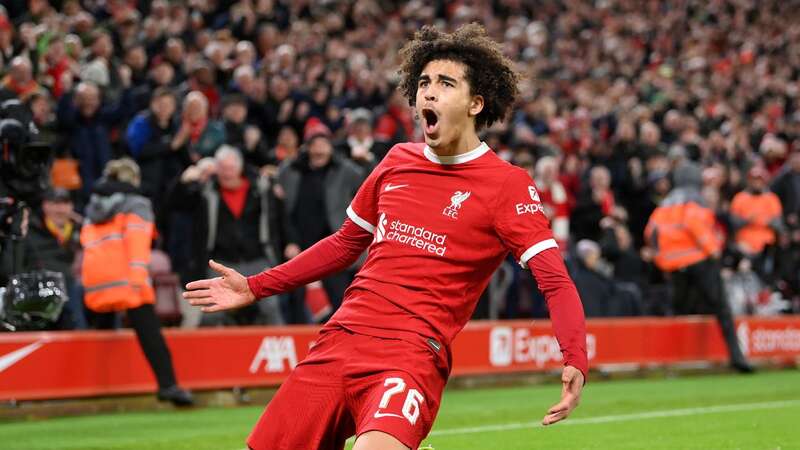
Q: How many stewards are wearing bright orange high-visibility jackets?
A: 3